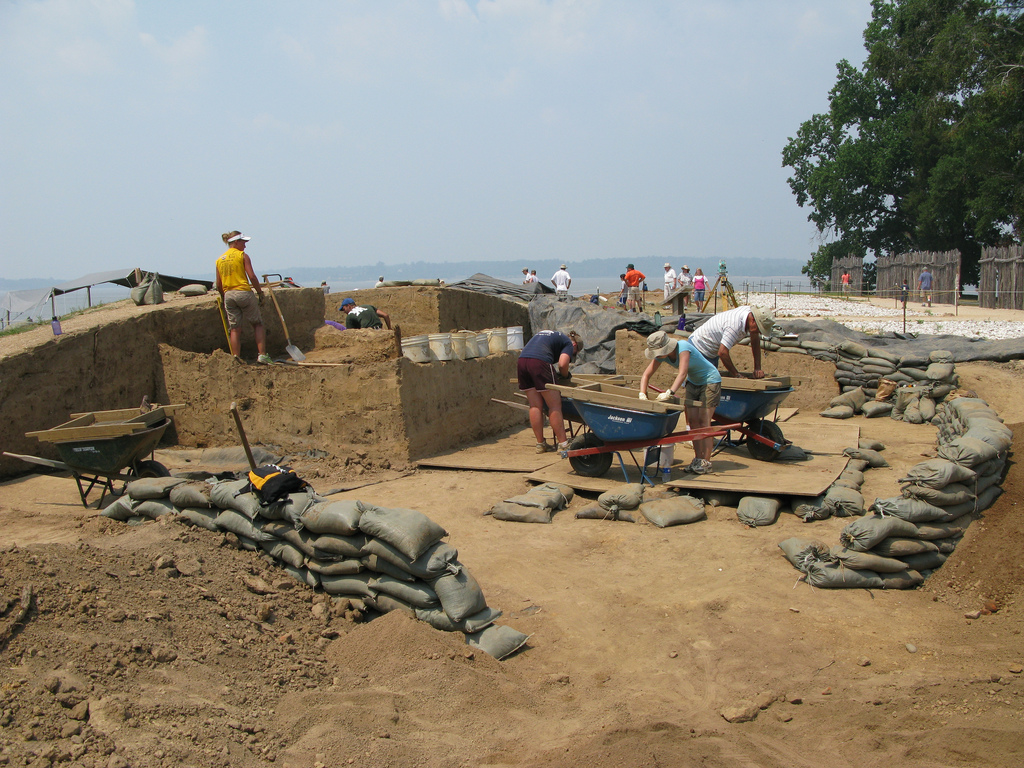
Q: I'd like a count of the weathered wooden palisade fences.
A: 3